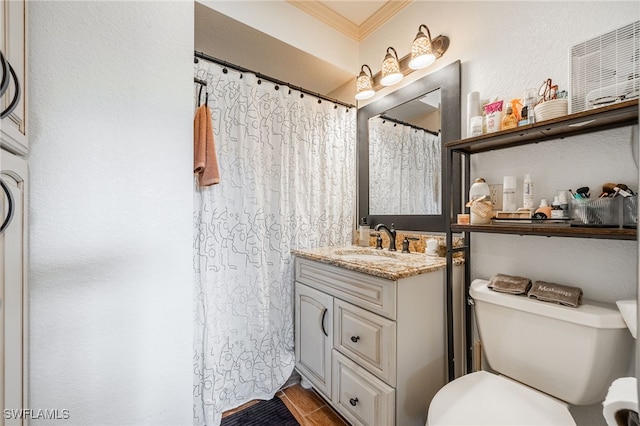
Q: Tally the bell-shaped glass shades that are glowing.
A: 3